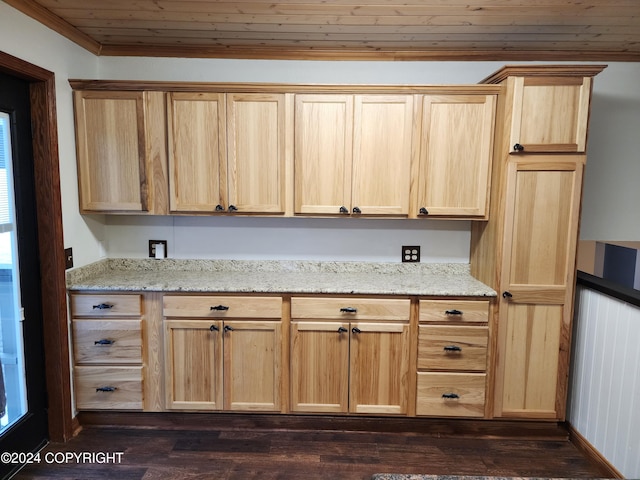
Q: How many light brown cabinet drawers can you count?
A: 8